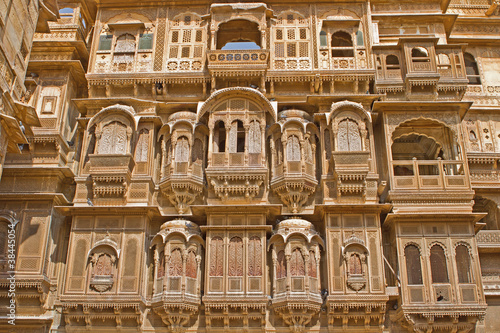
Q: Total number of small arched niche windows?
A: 2